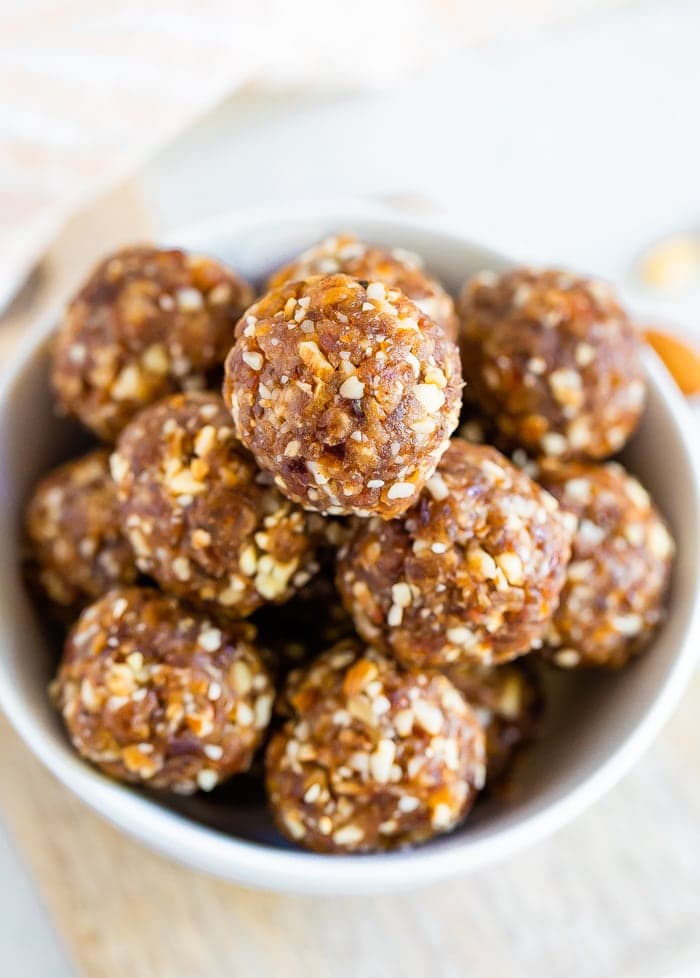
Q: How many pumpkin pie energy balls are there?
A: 11